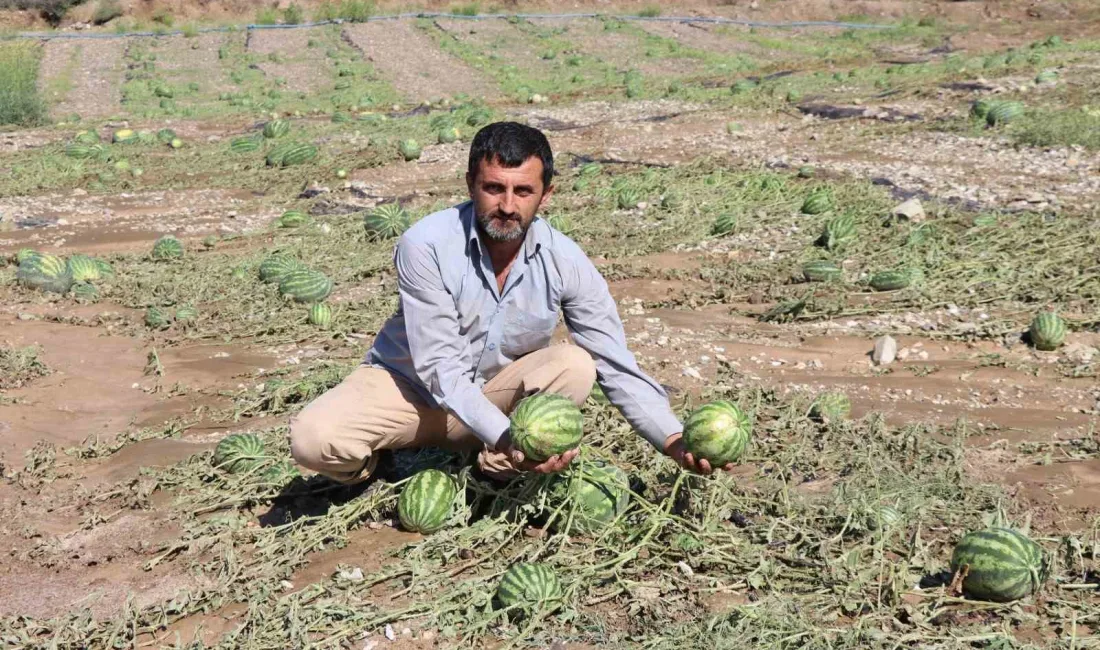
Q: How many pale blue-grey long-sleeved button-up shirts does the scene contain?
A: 1